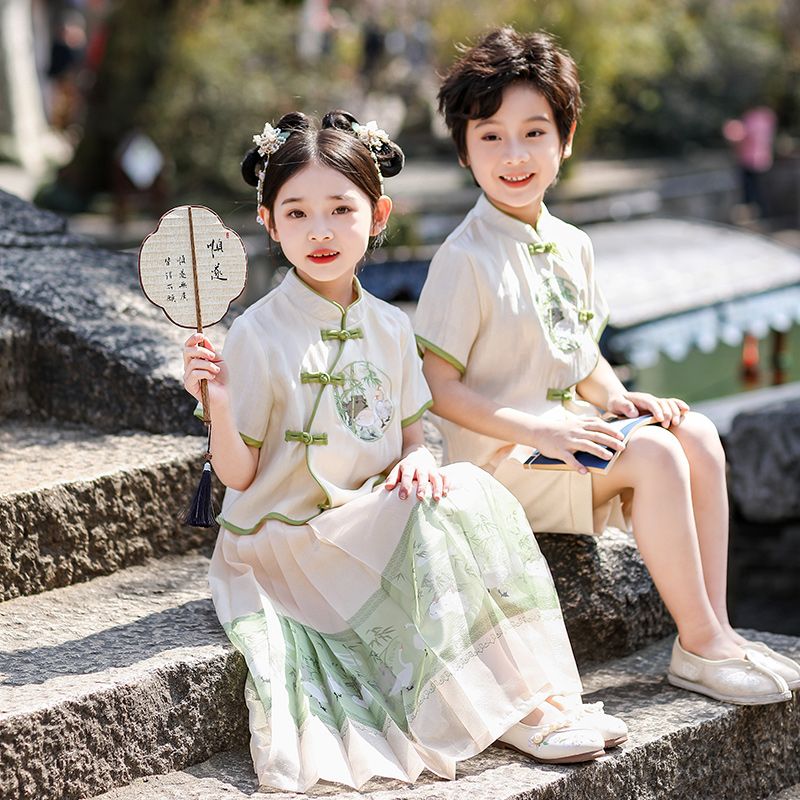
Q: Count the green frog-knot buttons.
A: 6